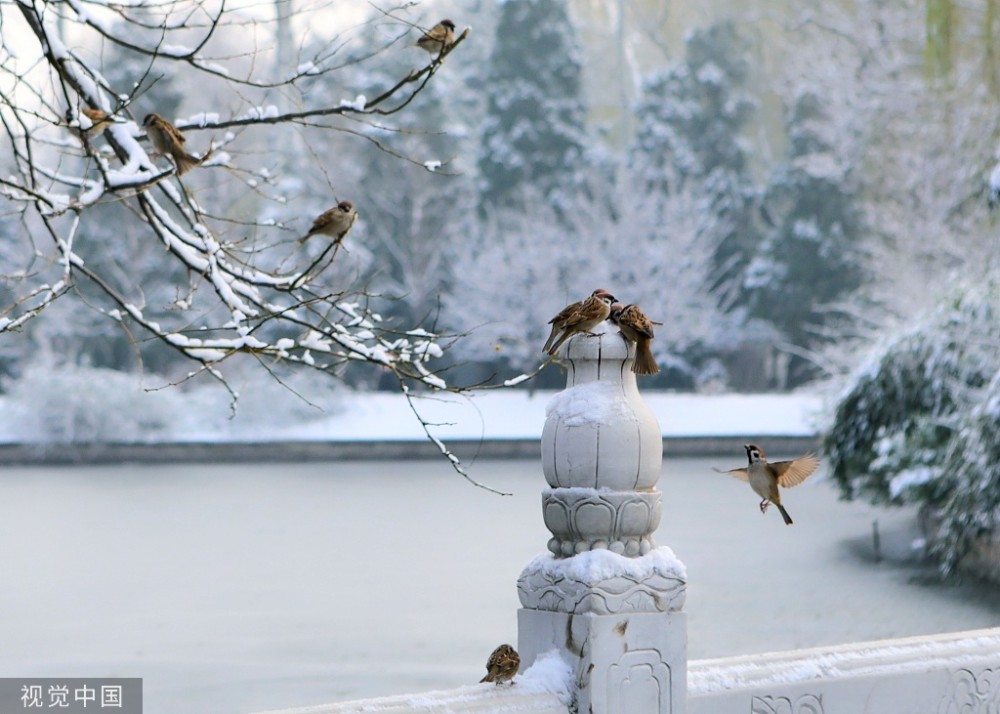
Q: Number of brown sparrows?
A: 9